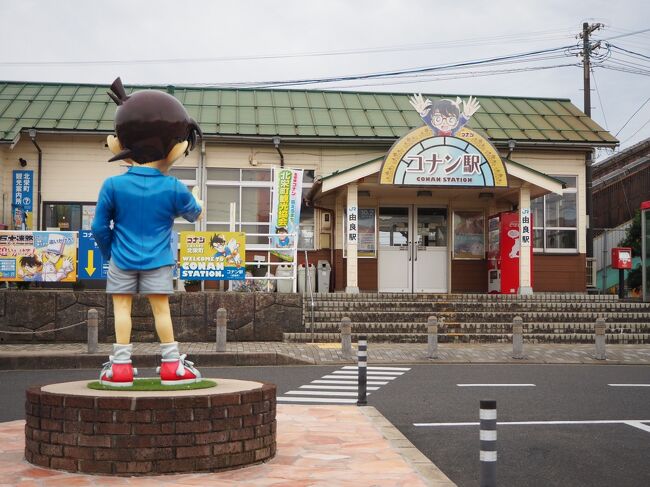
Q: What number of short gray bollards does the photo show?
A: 6